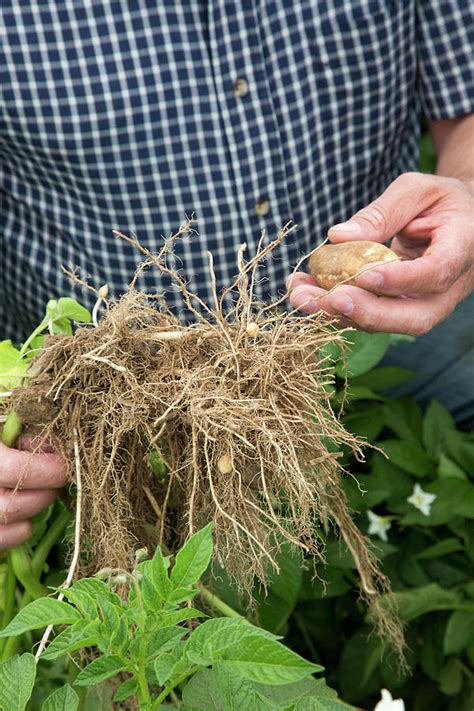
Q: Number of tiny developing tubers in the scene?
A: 3